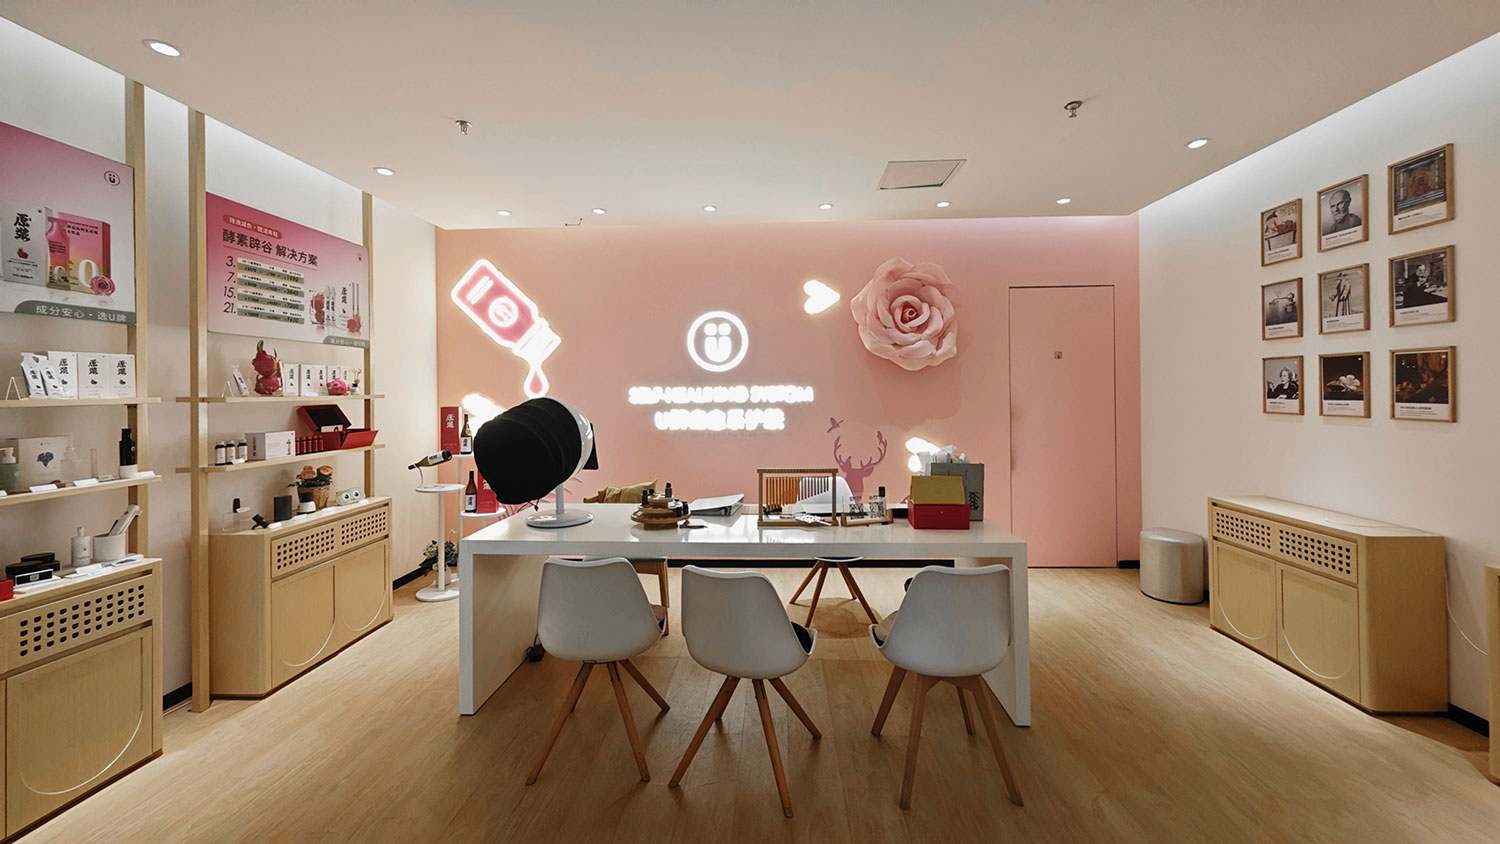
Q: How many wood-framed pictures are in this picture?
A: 9